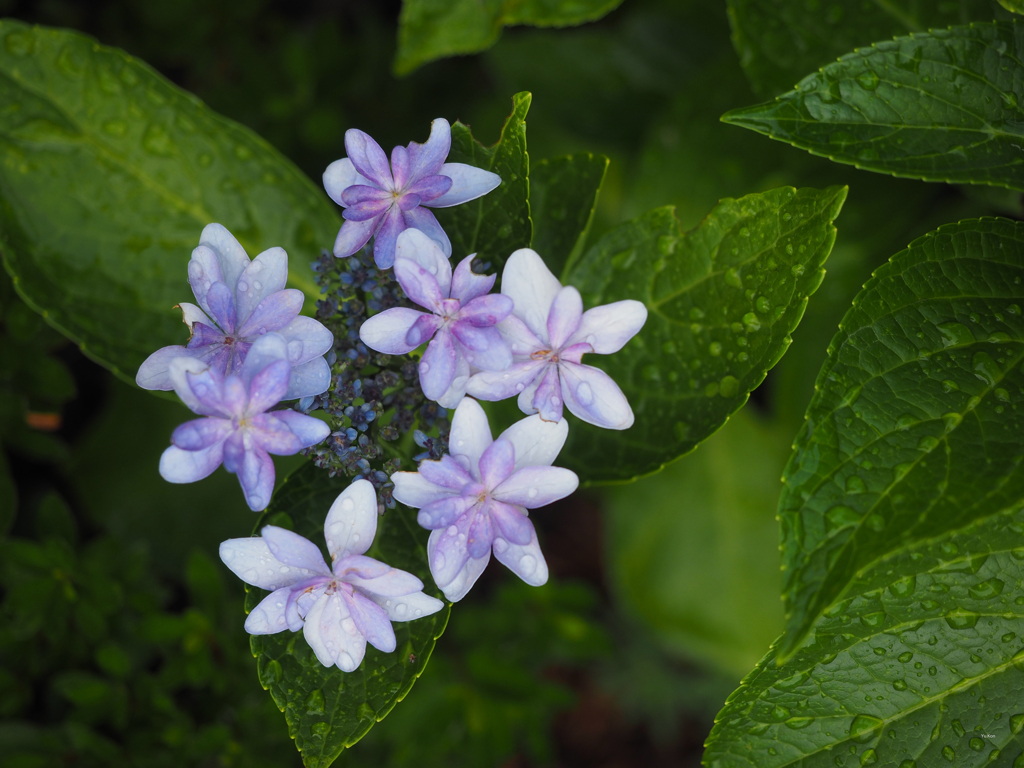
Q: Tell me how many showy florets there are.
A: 7